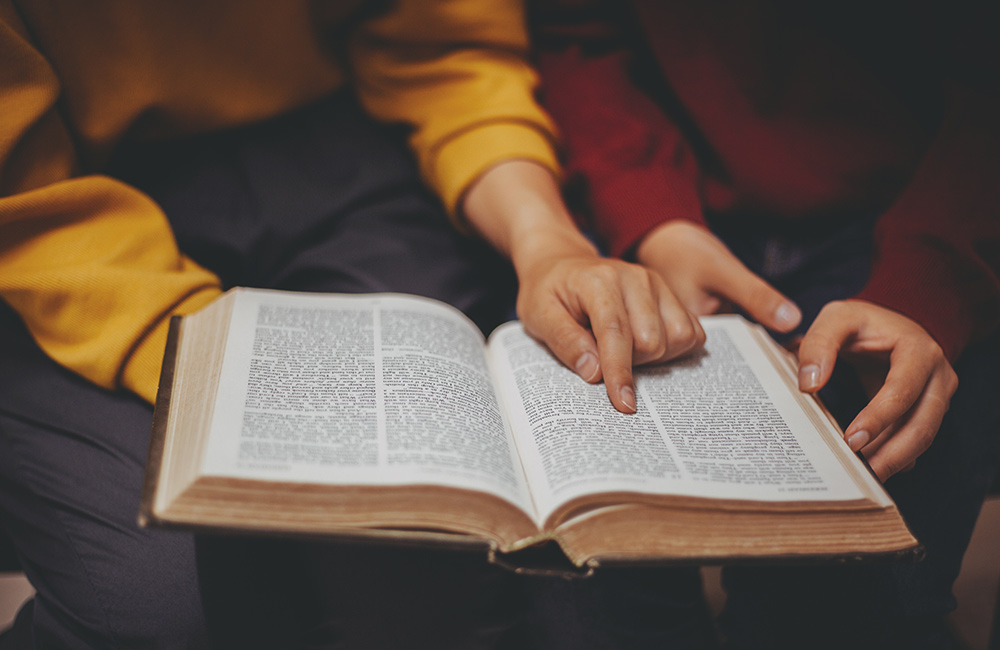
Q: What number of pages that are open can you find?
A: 2